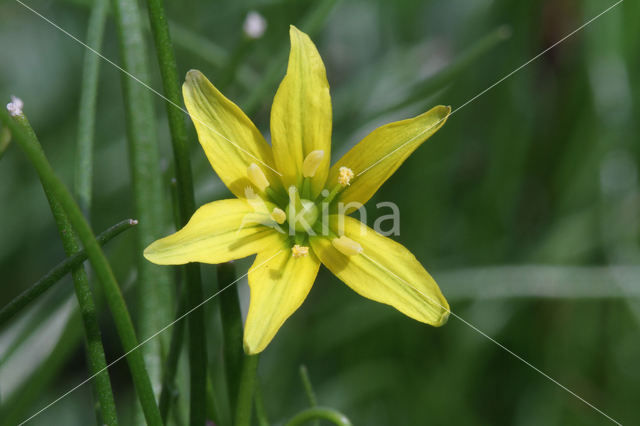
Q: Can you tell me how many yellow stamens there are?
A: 6